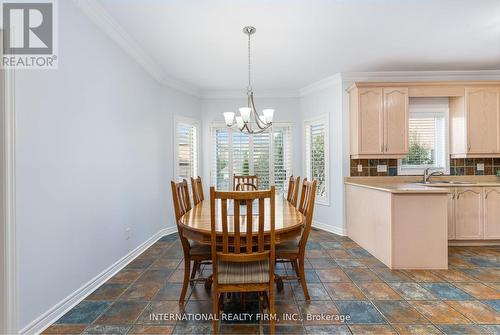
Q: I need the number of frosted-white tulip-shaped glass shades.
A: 5